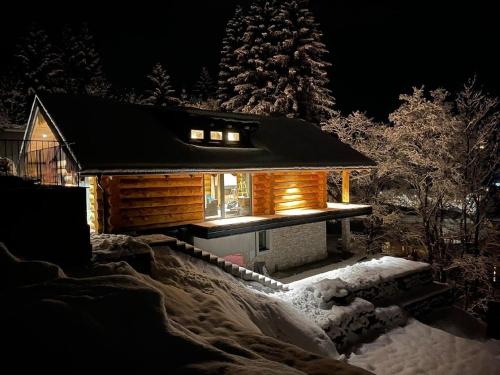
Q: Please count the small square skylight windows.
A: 3